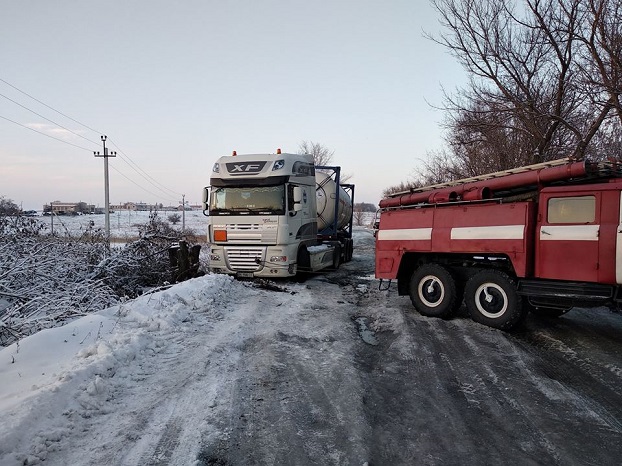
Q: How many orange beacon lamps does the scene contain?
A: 2